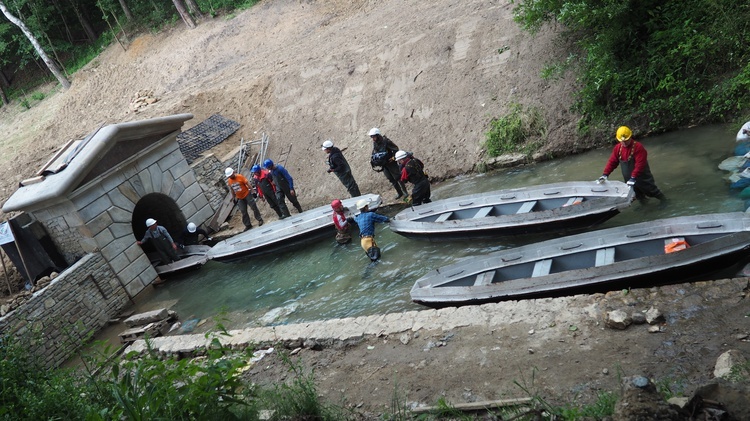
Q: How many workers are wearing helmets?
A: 11